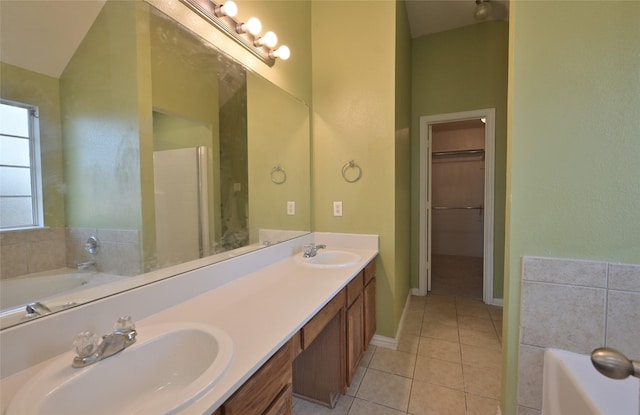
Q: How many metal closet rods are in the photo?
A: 2